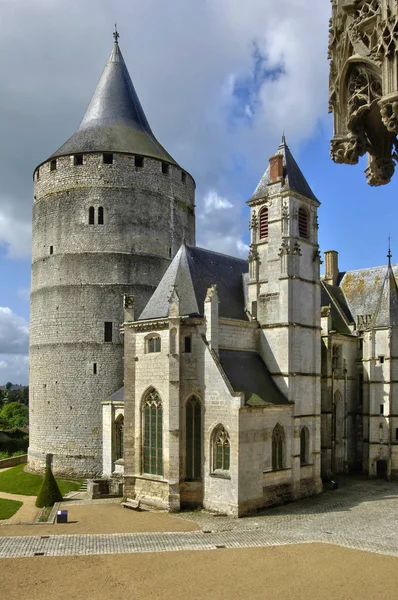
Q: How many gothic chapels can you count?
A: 1